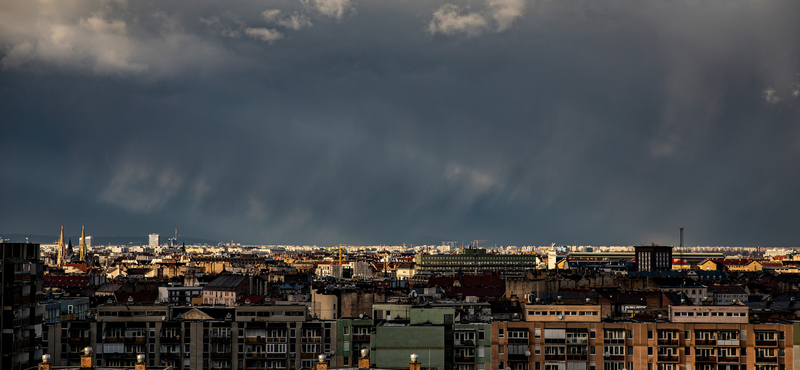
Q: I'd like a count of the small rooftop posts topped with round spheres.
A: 6